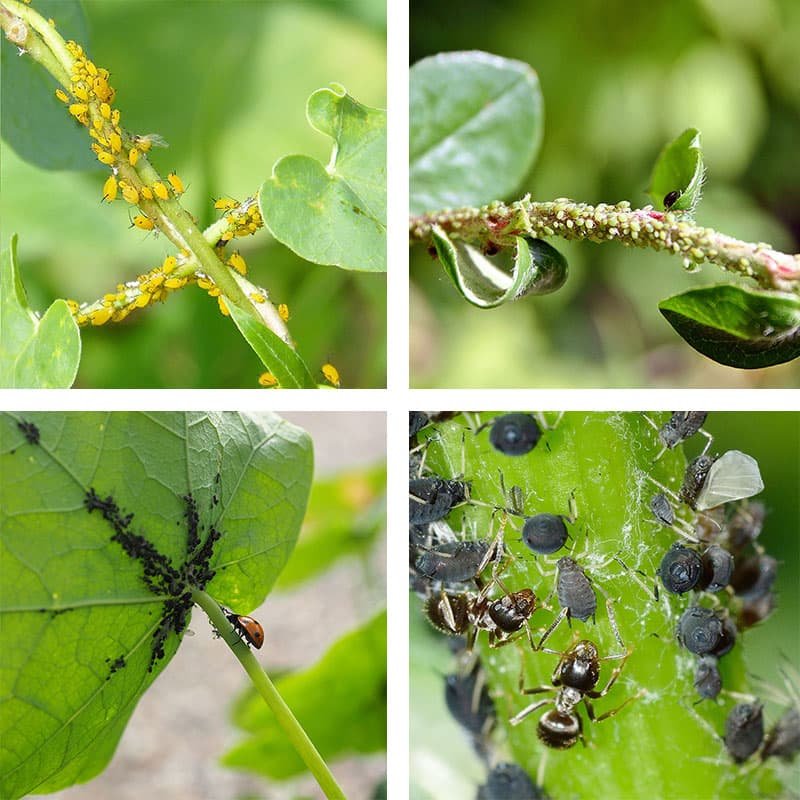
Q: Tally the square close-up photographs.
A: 4